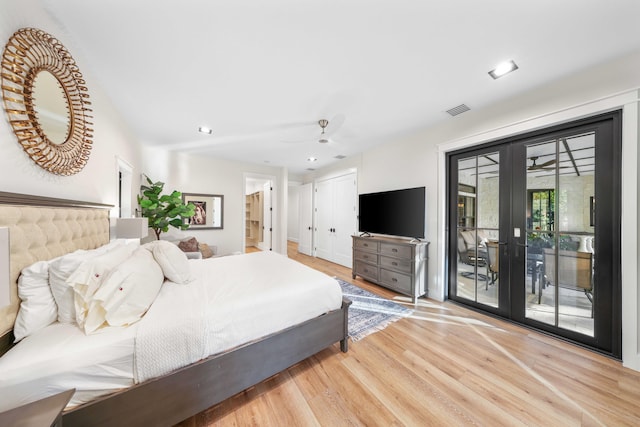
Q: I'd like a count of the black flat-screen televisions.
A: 1